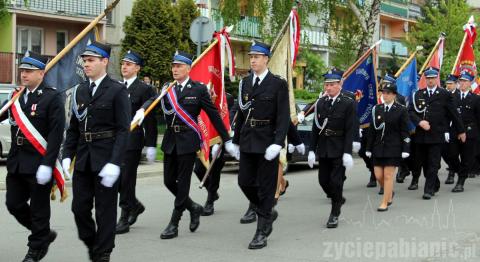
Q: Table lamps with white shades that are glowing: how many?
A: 0